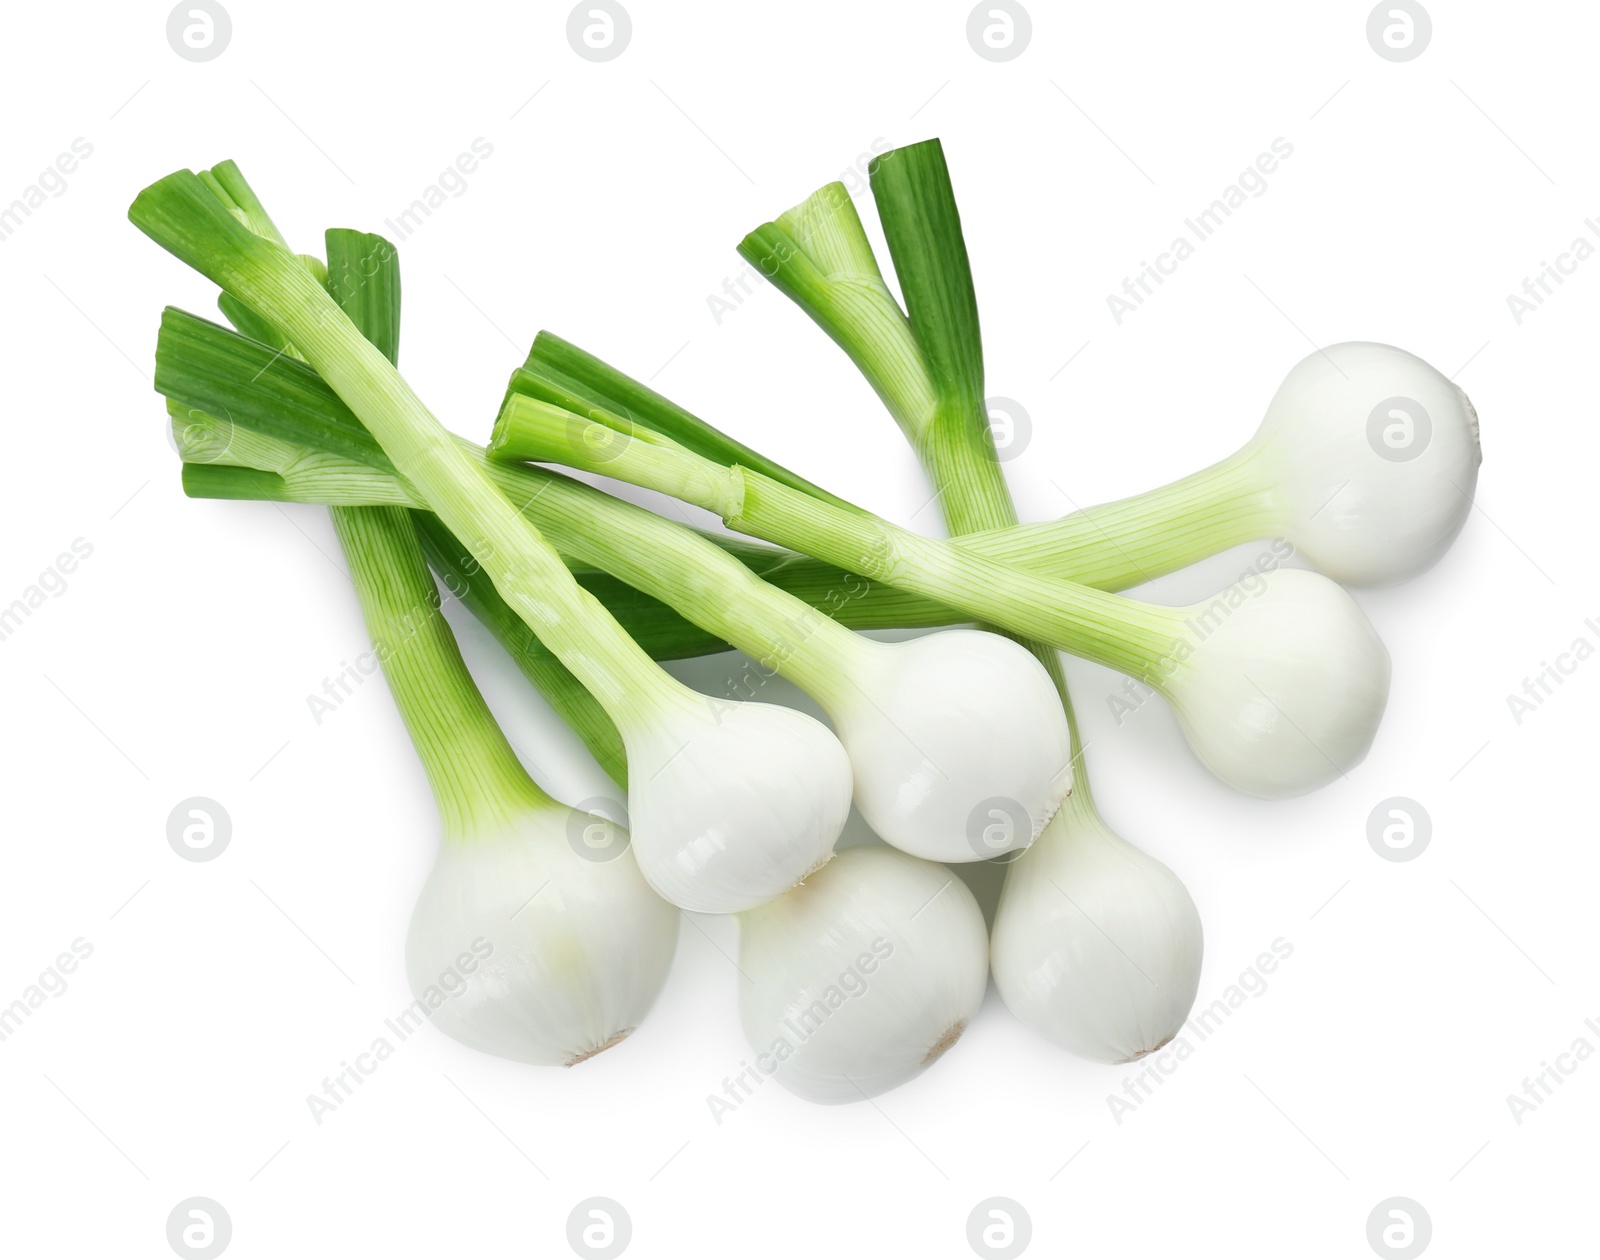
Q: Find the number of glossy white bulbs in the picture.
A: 7